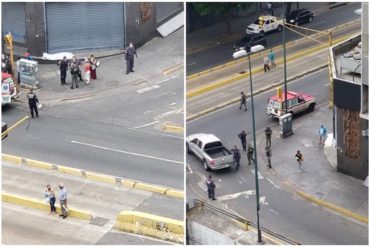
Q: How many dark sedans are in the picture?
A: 2